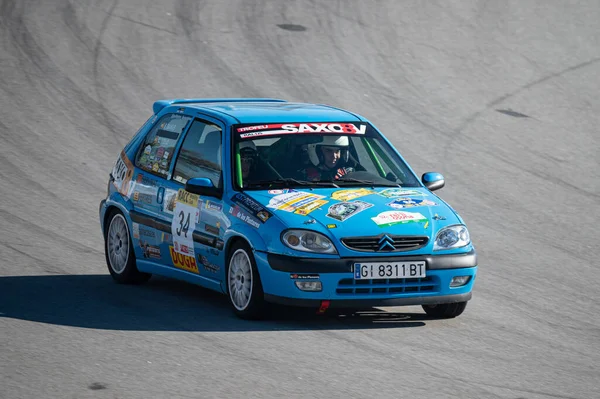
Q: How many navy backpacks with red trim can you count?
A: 0